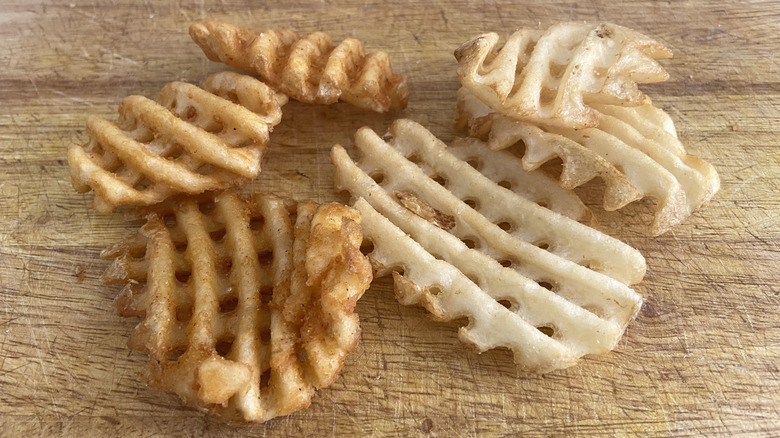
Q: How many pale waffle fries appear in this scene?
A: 3